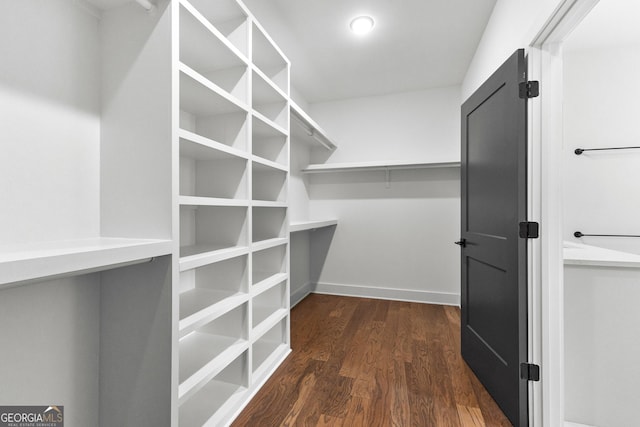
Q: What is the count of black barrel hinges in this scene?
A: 3